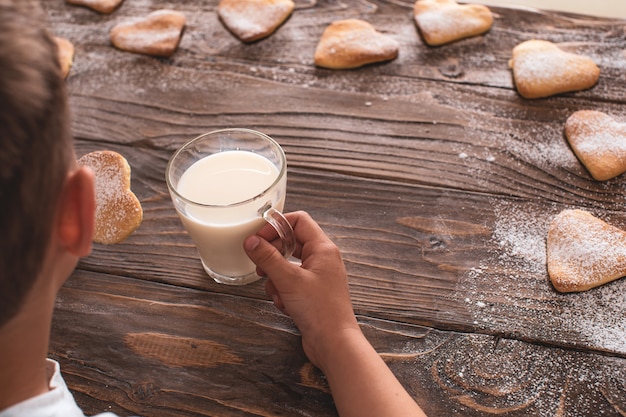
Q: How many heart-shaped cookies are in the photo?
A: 10